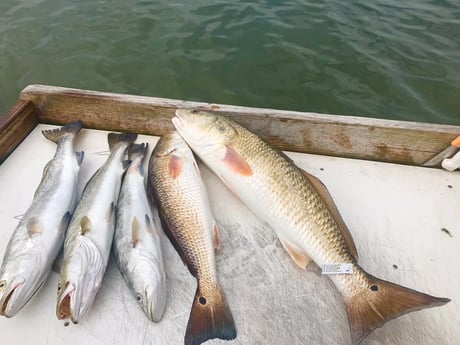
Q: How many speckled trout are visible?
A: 3